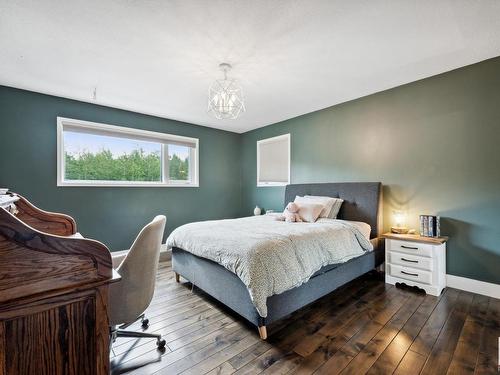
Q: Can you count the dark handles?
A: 3